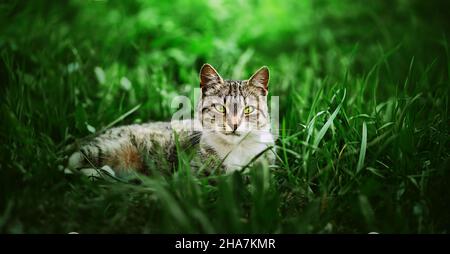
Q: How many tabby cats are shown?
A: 1